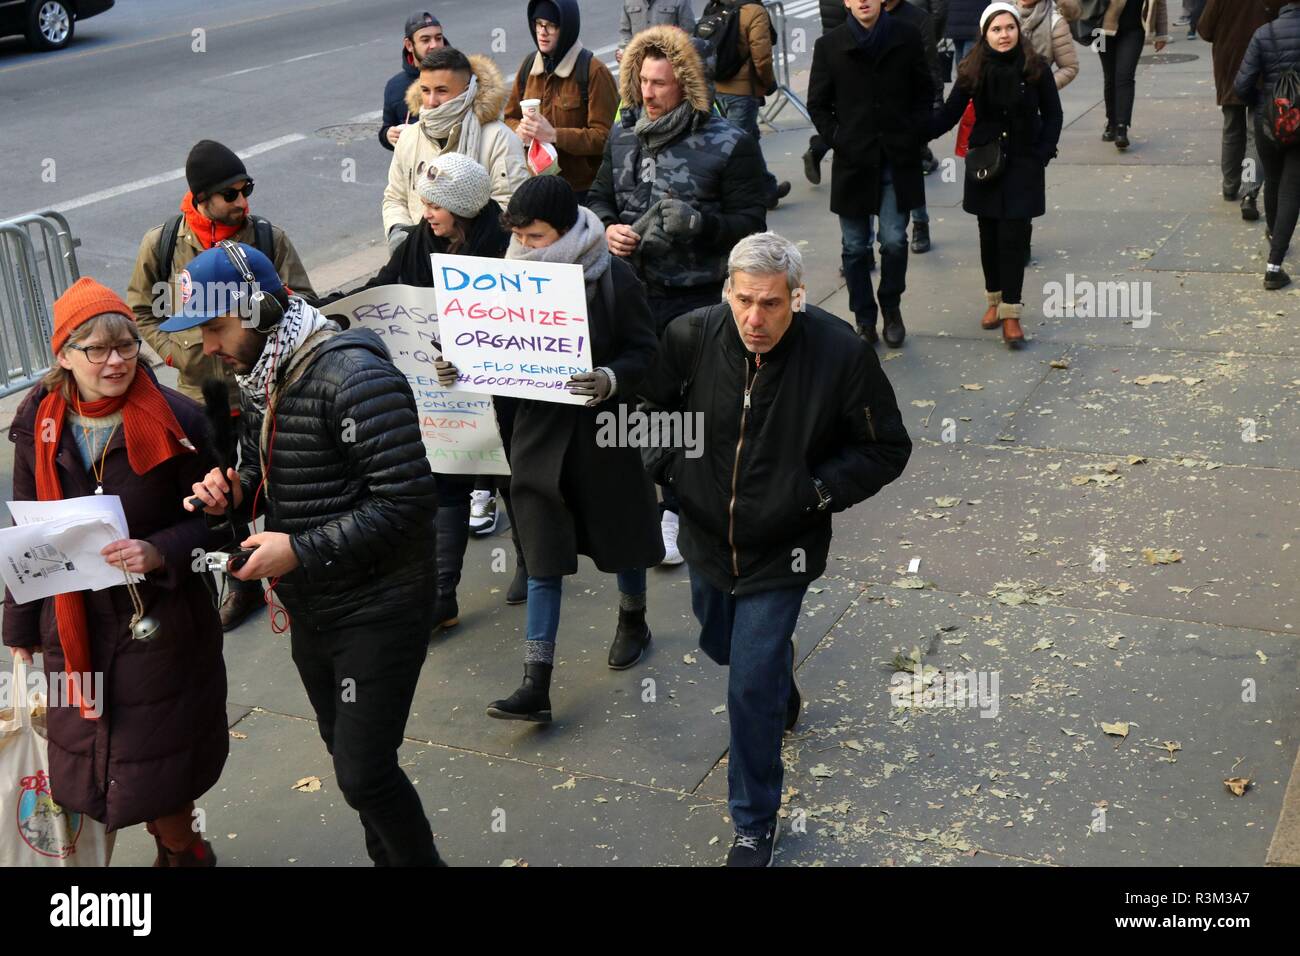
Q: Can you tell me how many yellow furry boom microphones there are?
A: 0